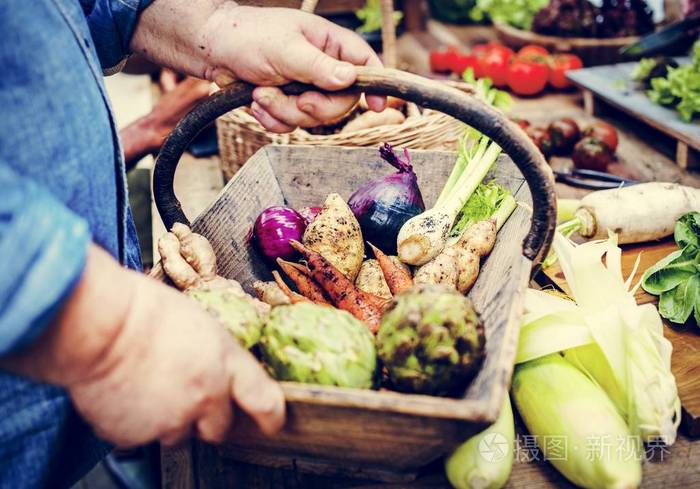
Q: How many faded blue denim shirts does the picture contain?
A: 1